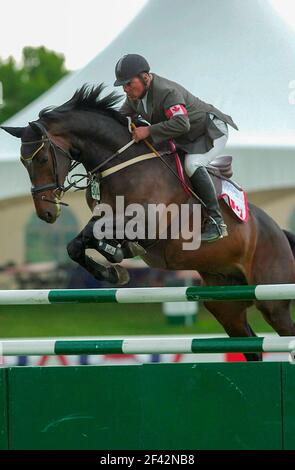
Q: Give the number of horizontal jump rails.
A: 2